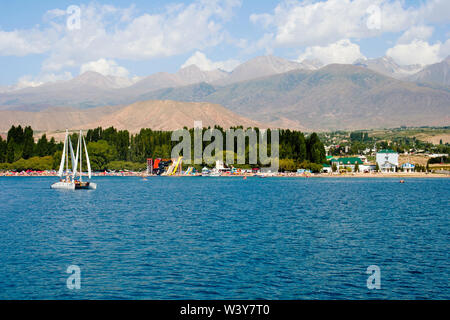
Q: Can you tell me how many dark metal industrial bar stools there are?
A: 0